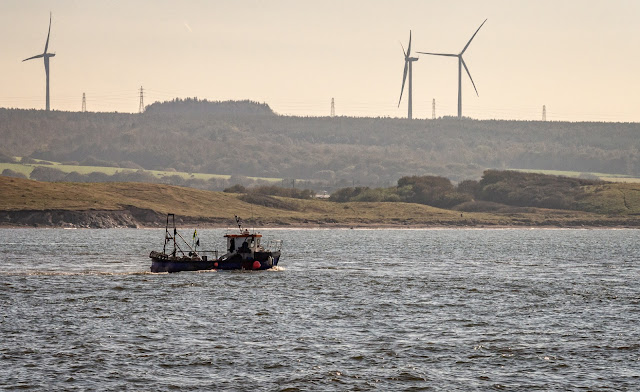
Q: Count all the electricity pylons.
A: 5